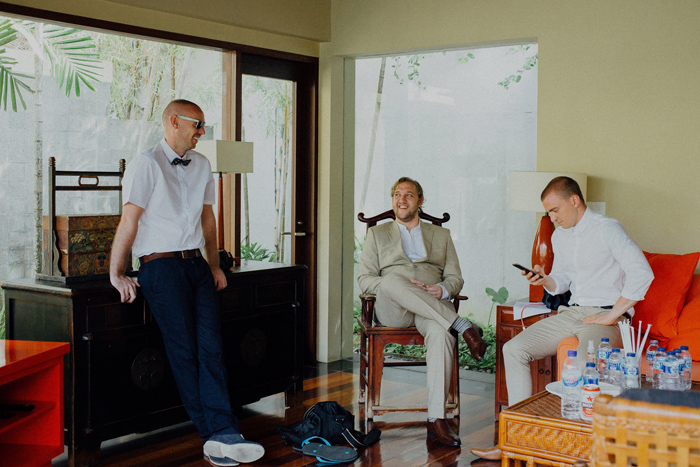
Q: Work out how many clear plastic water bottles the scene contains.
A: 10